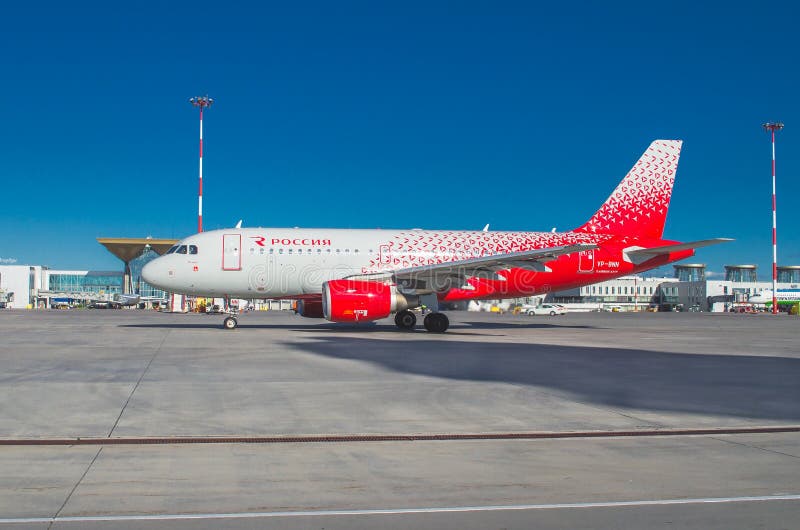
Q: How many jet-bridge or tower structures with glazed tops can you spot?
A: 3